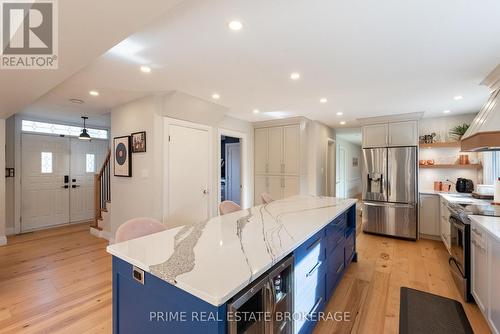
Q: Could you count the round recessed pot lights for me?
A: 11